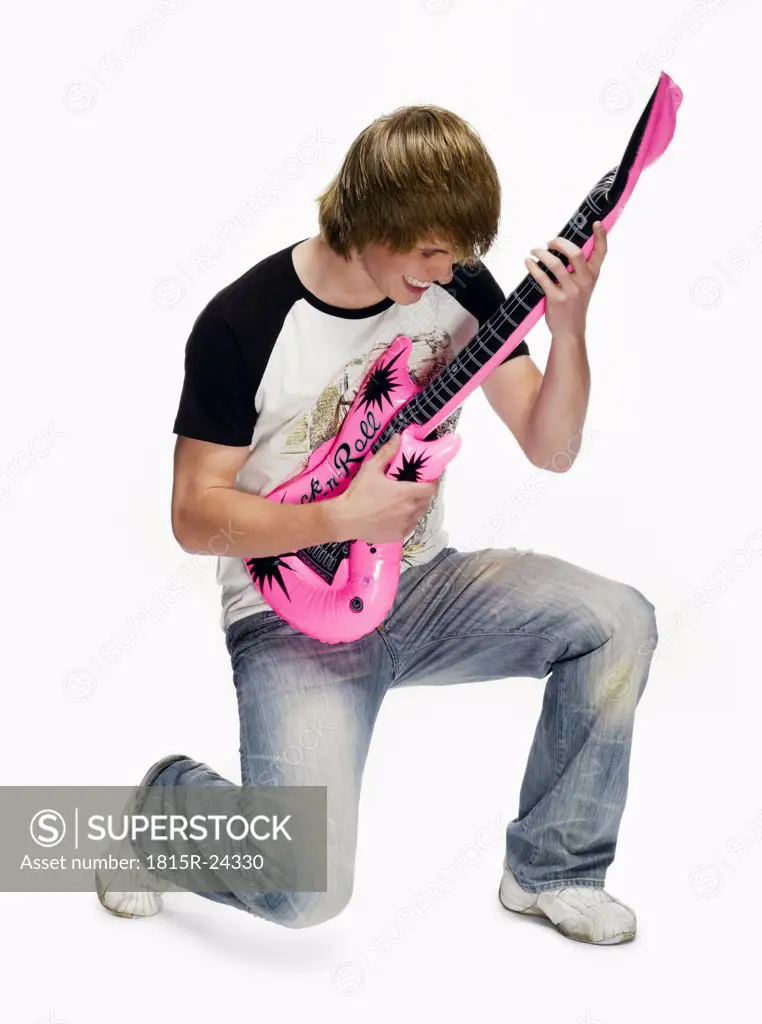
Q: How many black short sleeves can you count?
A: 2